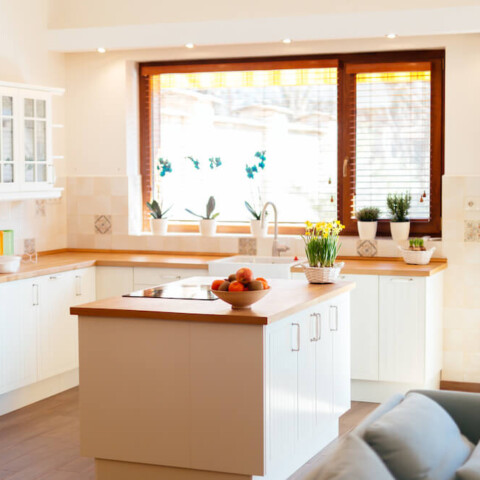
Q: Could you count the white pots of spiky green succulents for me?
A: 2